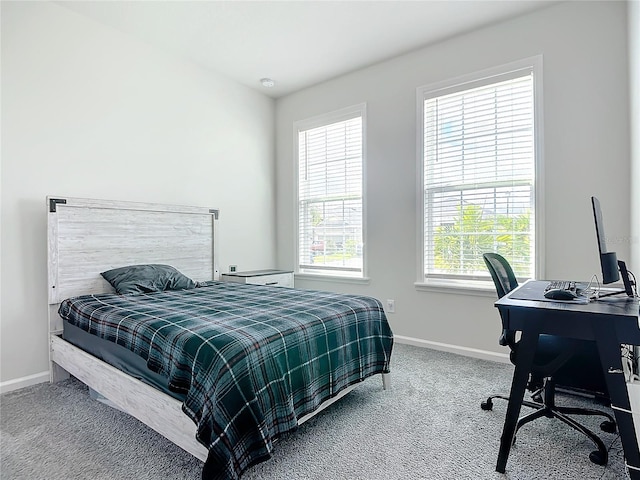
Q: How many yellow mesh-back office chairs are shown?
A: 0